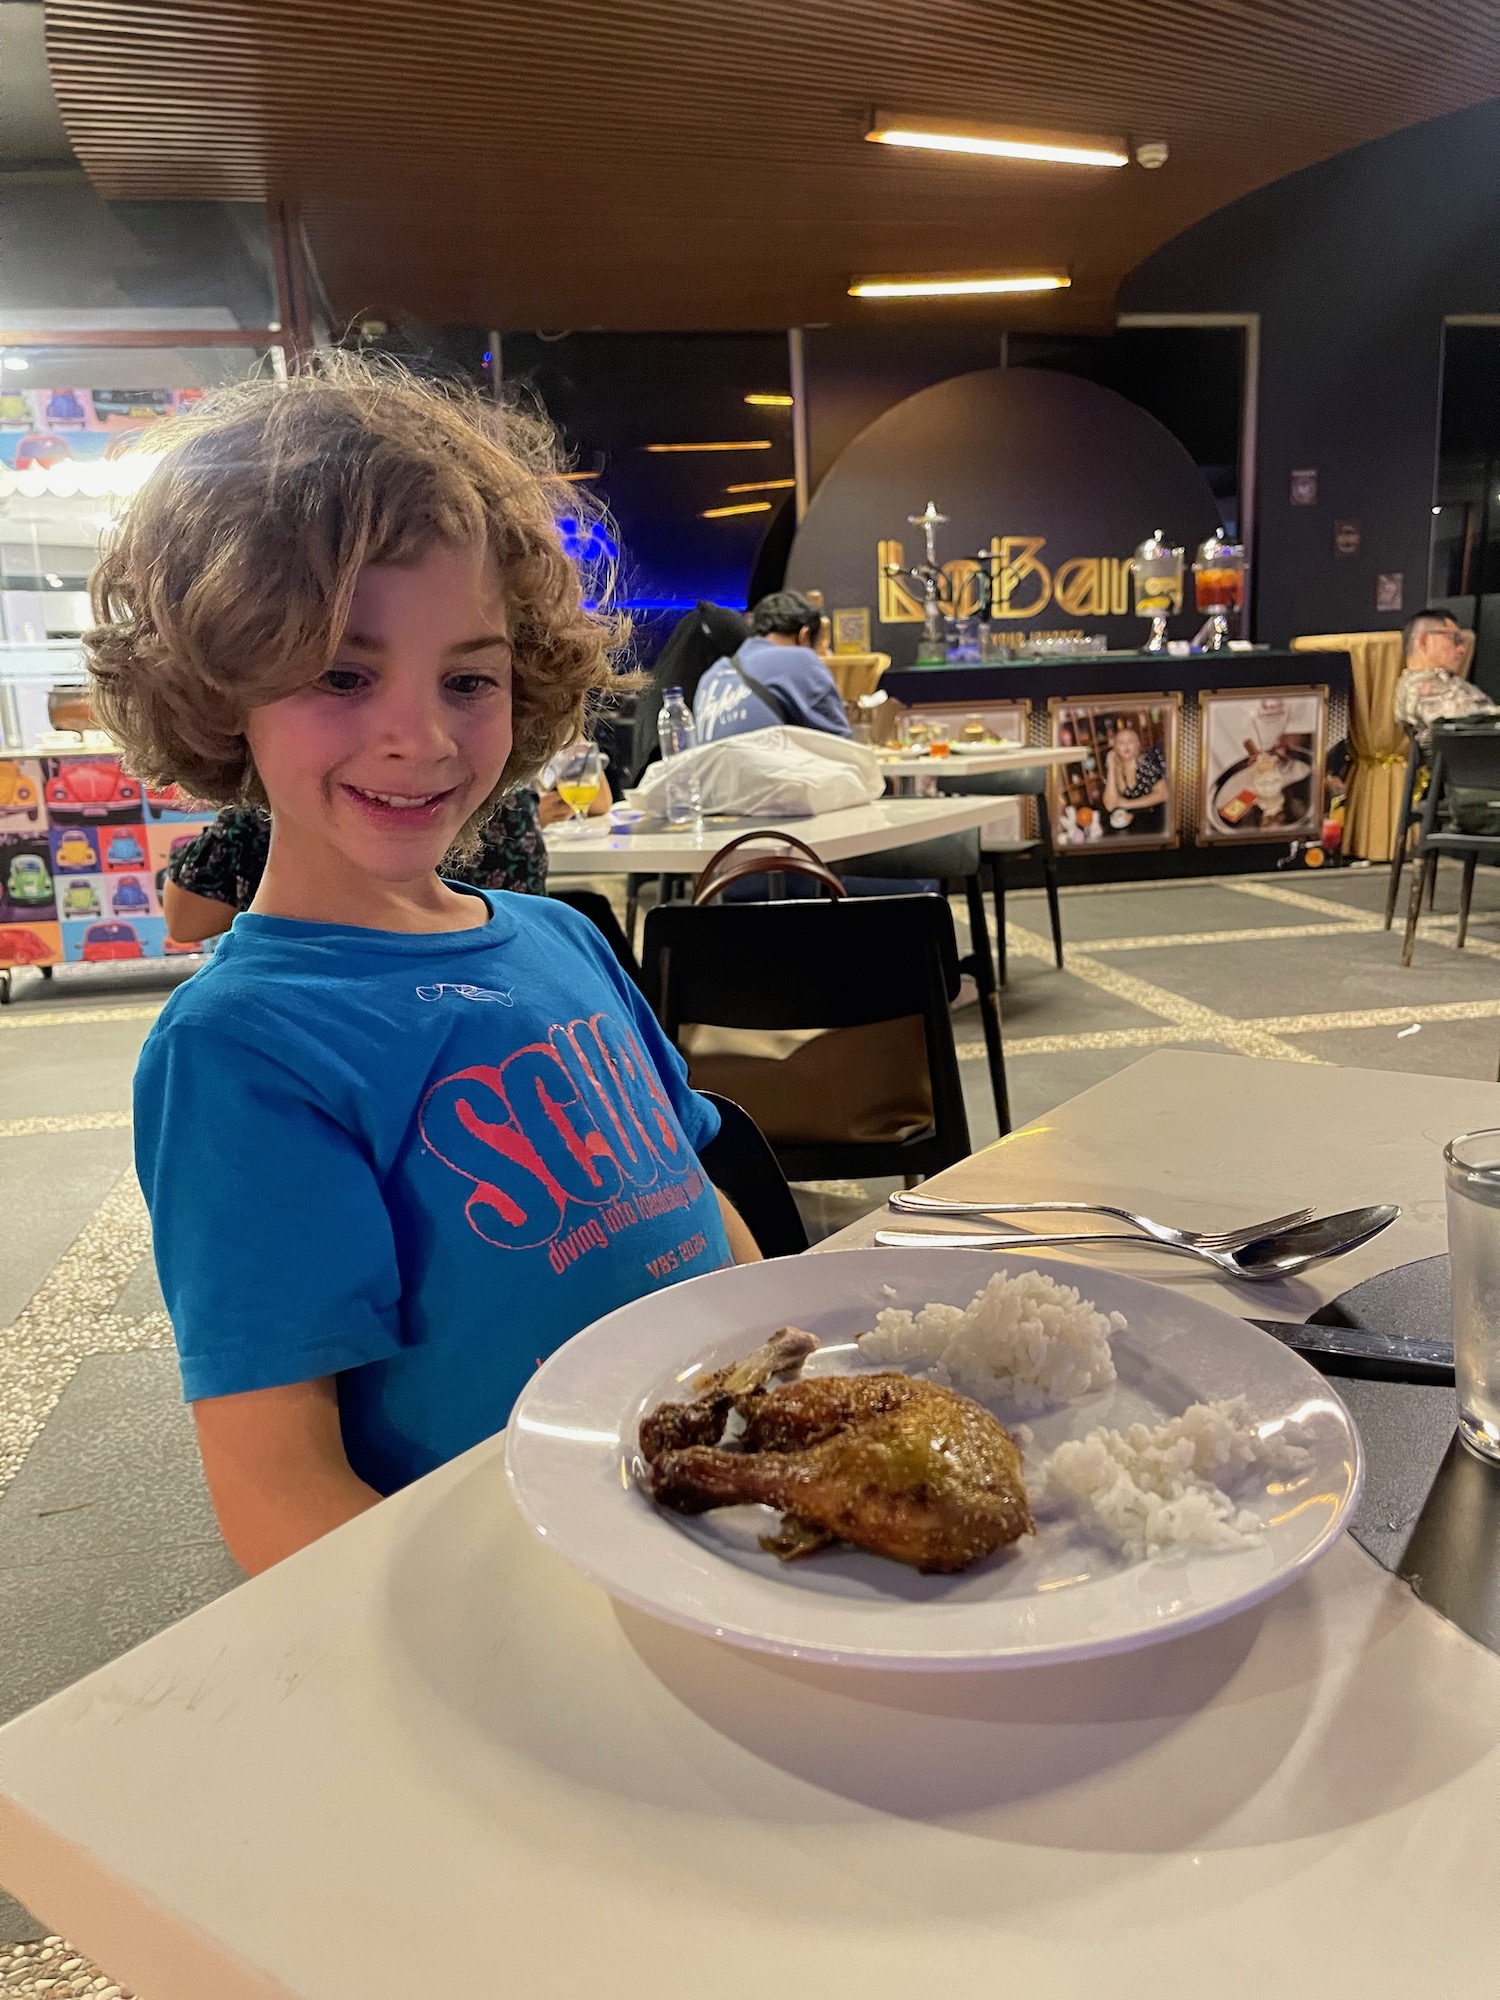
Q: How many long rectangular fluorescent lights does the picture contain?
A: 2